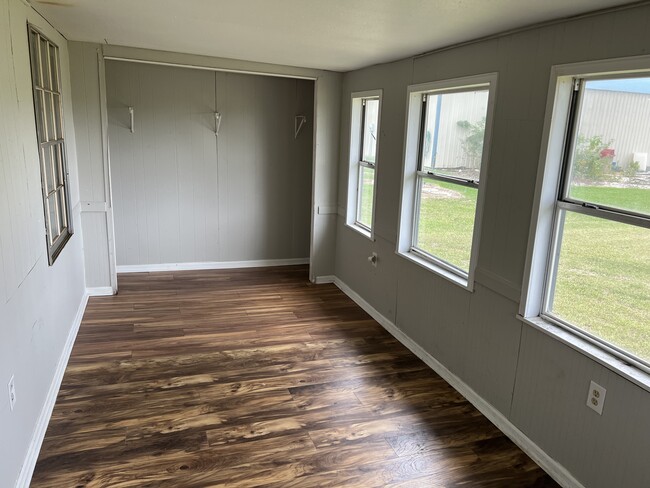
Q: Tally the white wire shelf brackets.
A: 3